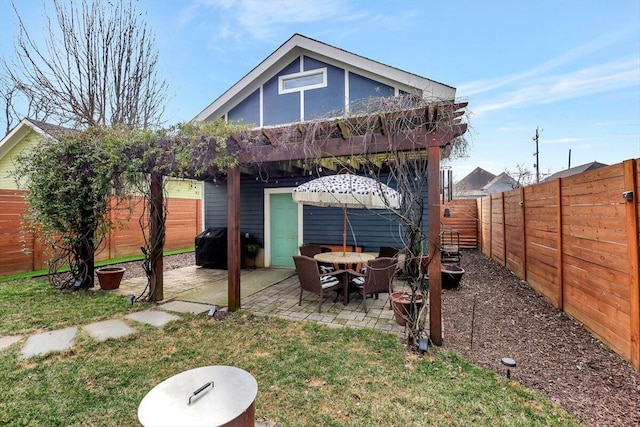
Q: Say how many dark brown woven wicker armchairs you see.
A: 4